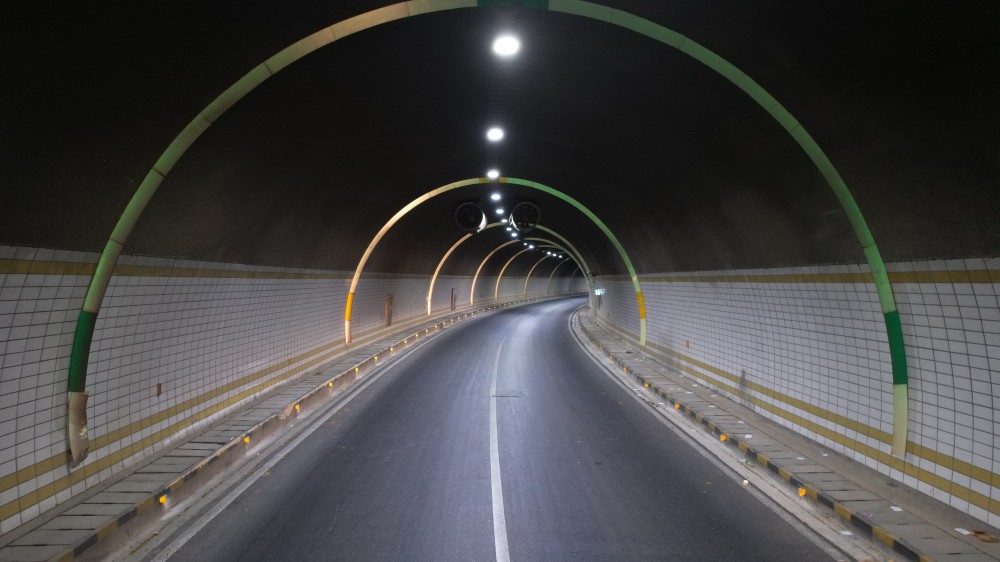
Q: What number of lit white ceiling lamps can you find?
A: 13